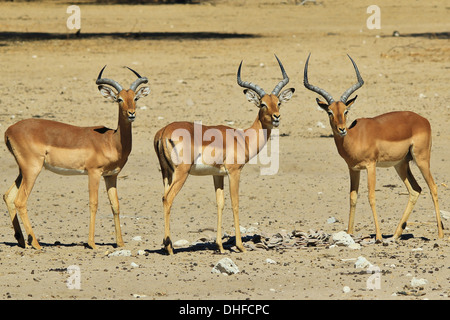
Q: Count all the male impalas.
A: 3